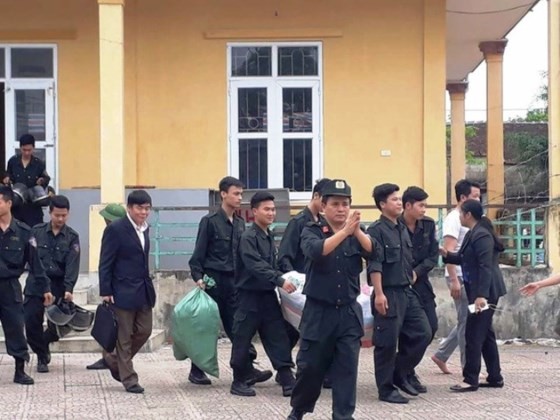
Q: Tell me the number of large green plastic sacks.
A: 1